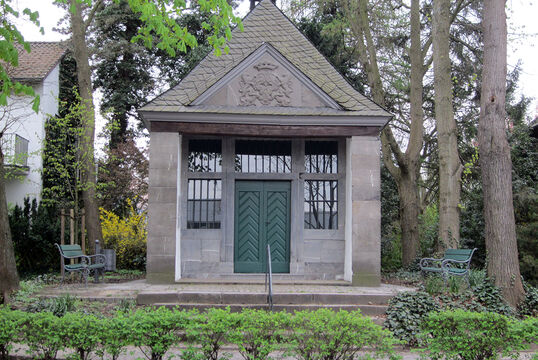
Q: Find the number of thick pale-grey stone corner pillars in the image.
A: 2